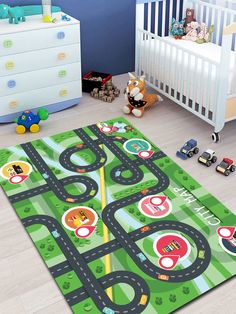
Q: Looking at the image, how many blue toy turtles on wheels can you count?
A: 1